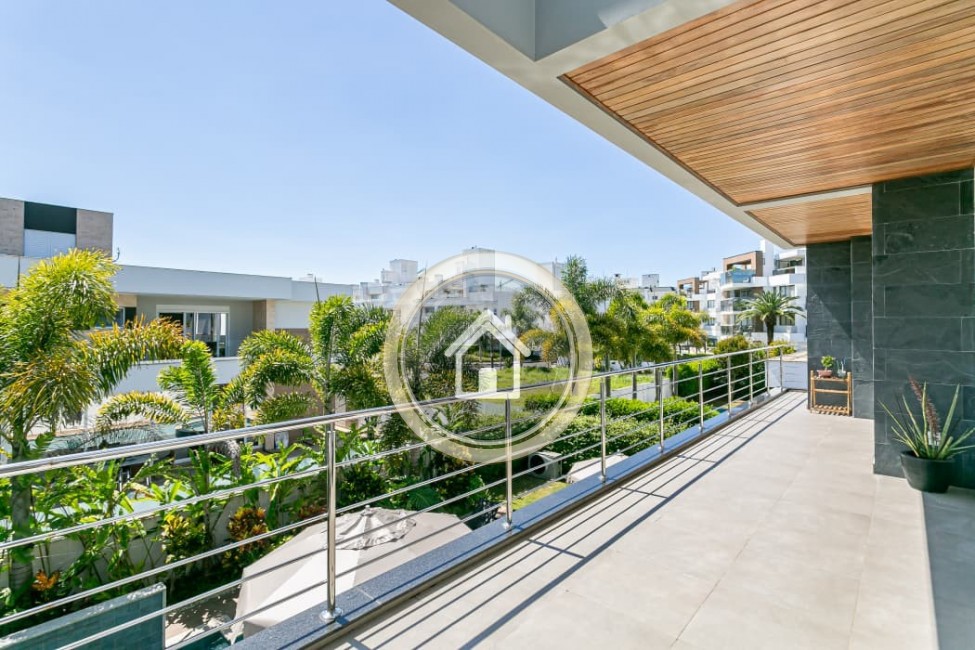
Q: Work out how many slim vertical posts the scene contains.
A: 9